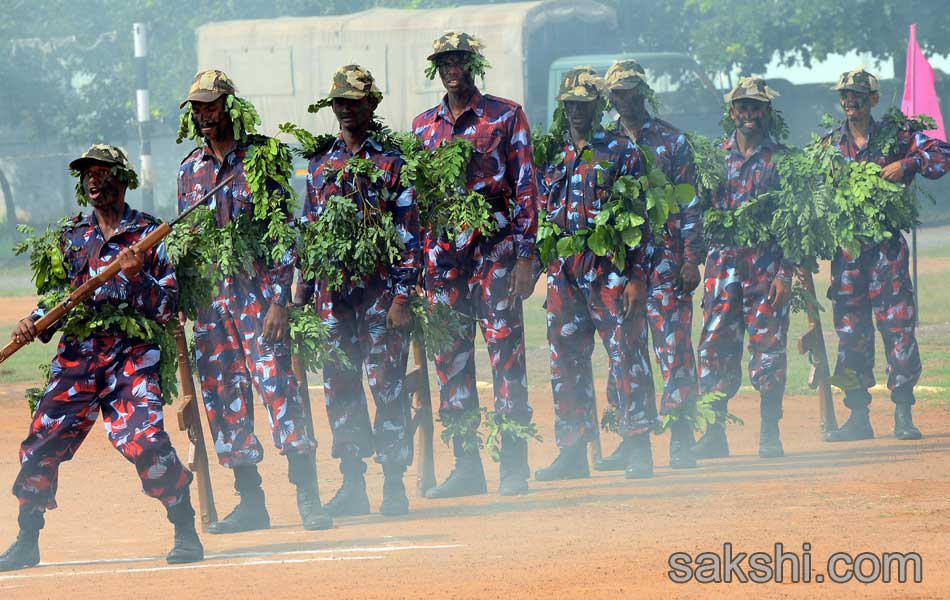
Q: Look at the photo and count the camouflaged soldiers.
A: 8